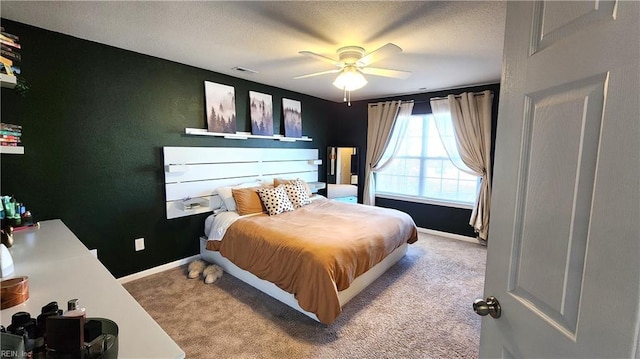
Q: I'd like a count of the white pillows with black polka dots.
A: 2